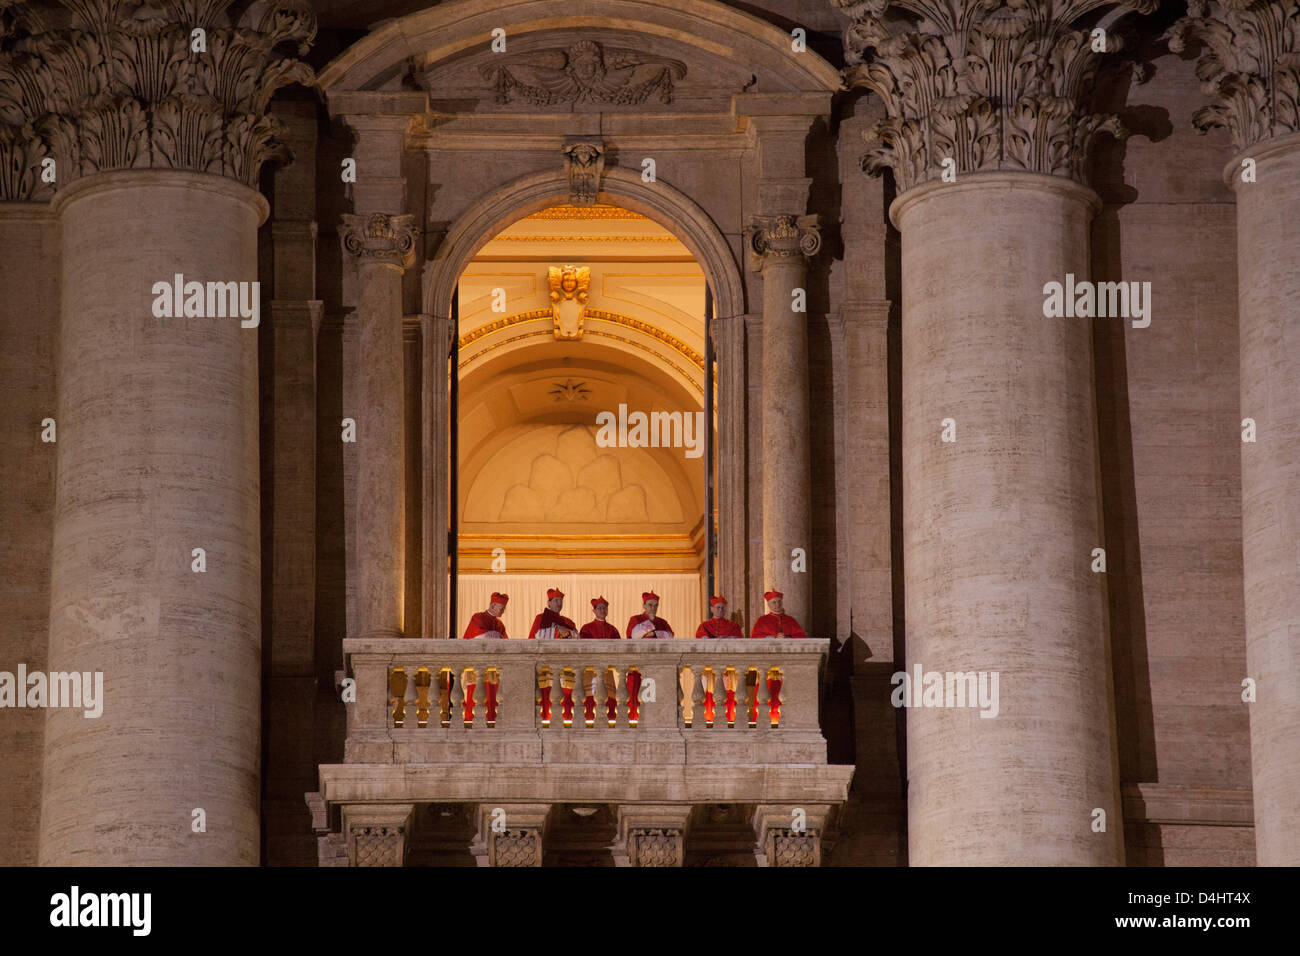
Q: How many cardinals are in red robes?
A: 6